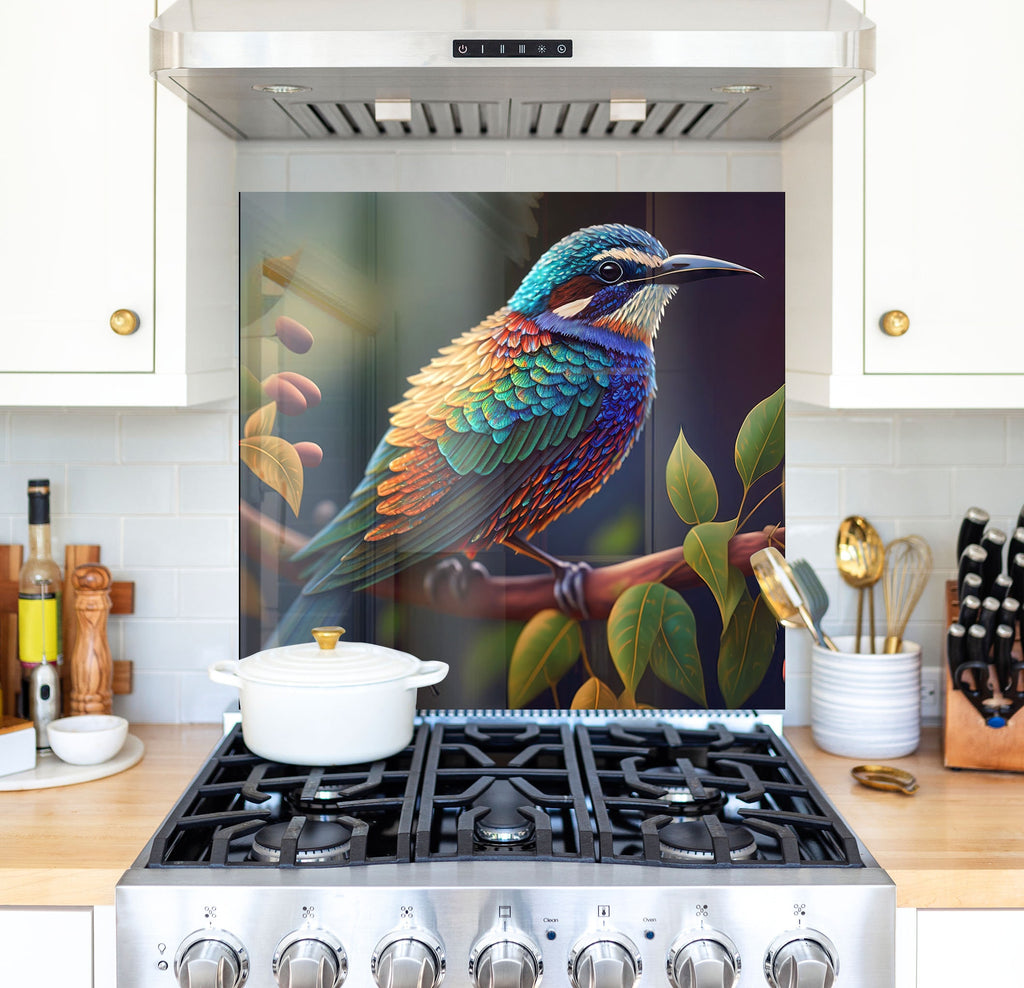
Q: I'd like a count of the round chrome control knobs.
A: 7